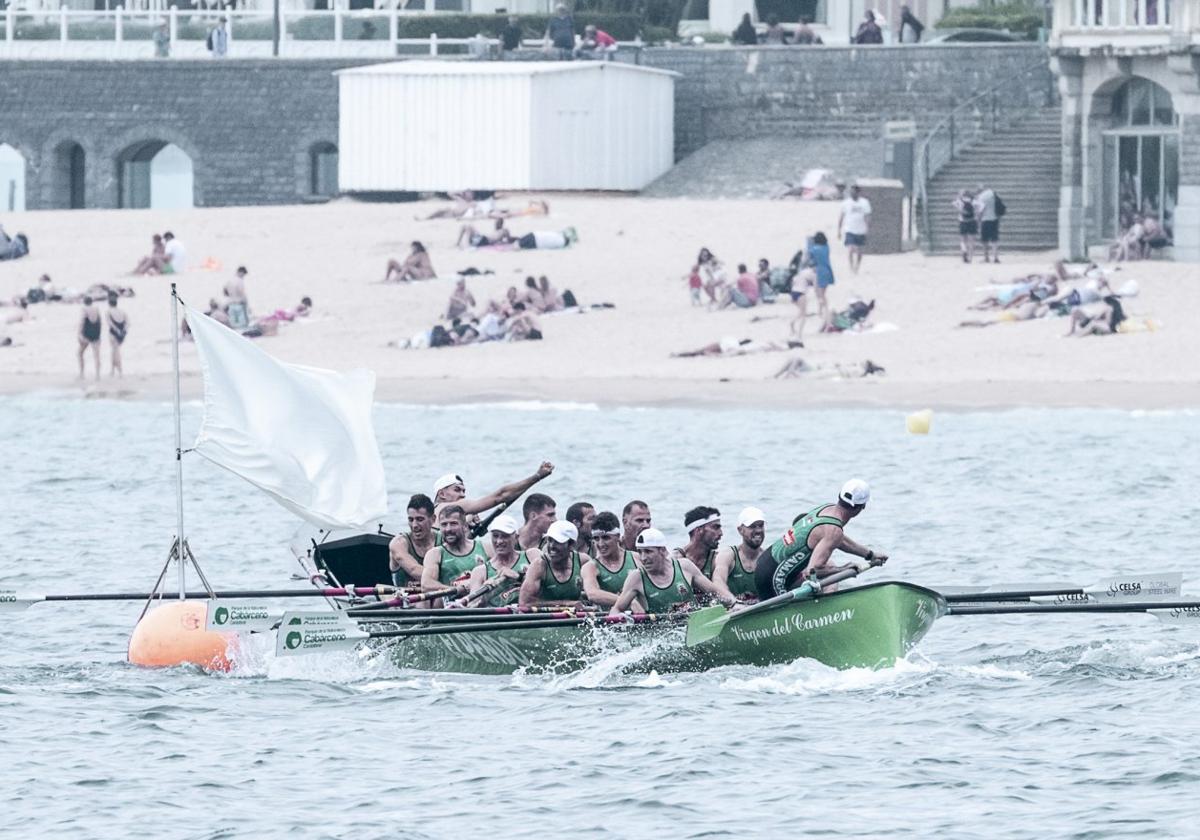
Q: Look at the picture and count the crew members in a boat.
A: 14